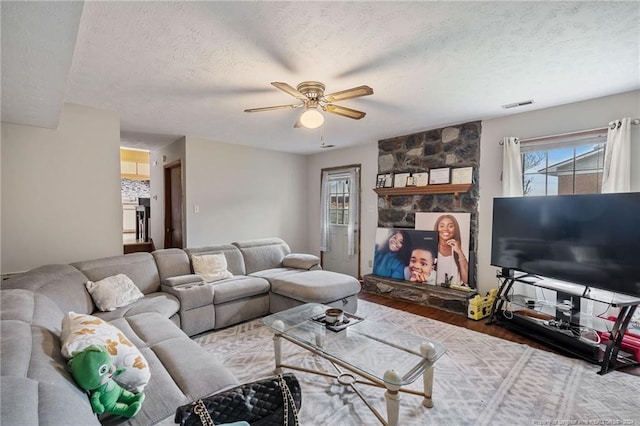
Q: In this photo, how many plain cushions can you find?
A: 2